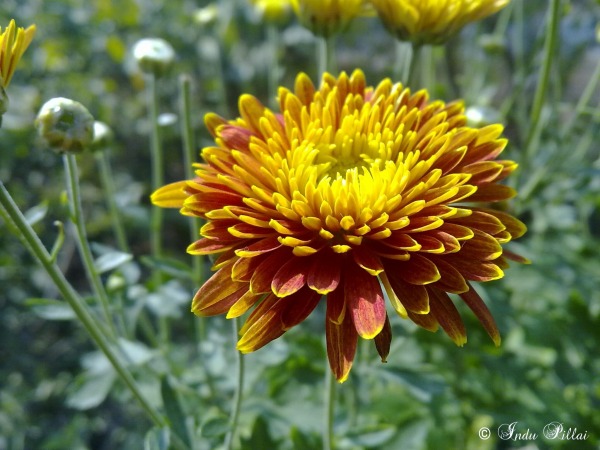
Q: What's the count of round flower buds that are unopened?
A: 3